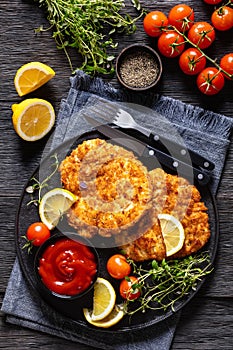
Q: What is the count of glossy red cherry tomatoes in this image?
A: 12